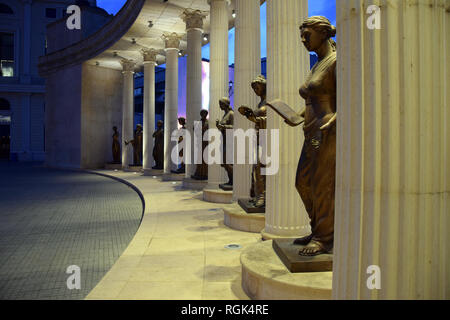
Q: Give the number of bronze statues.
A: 8